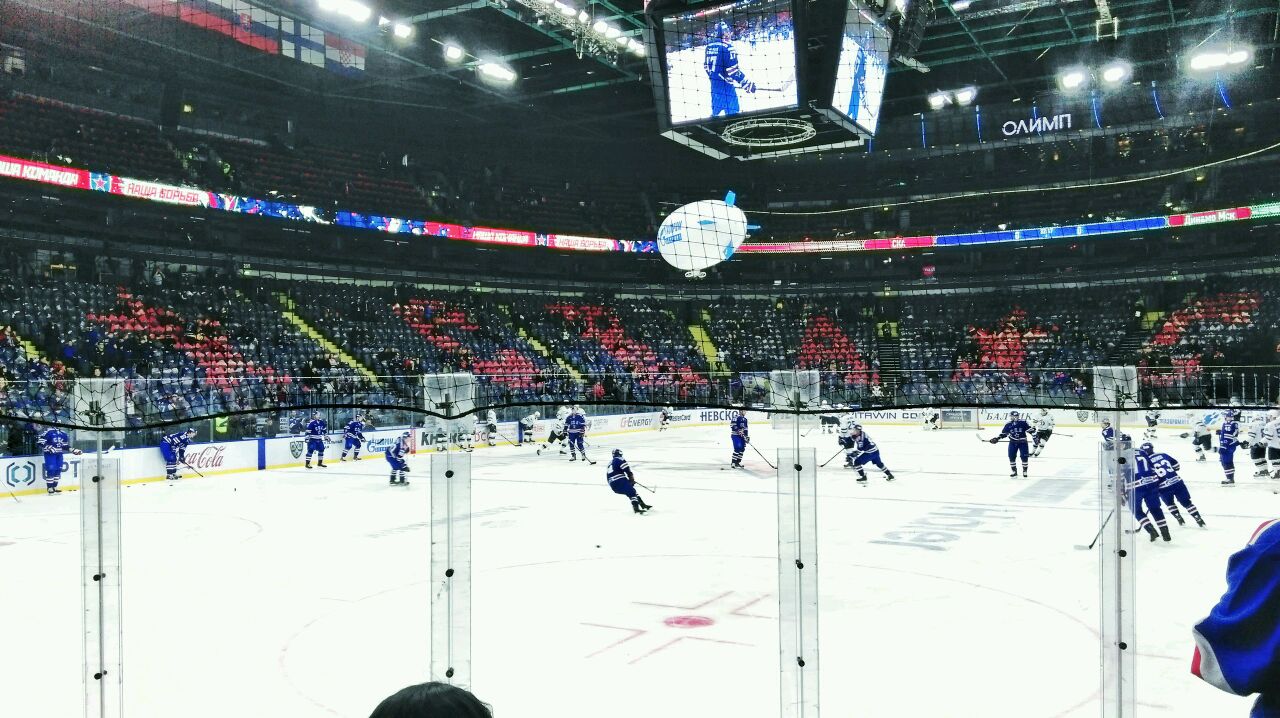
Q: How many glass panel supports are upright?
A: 4